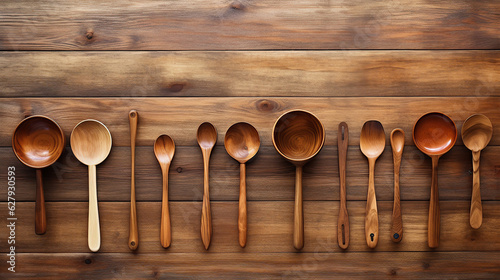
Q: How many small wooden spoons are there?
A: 3